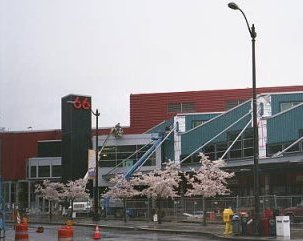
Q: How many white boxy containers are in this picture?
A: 2